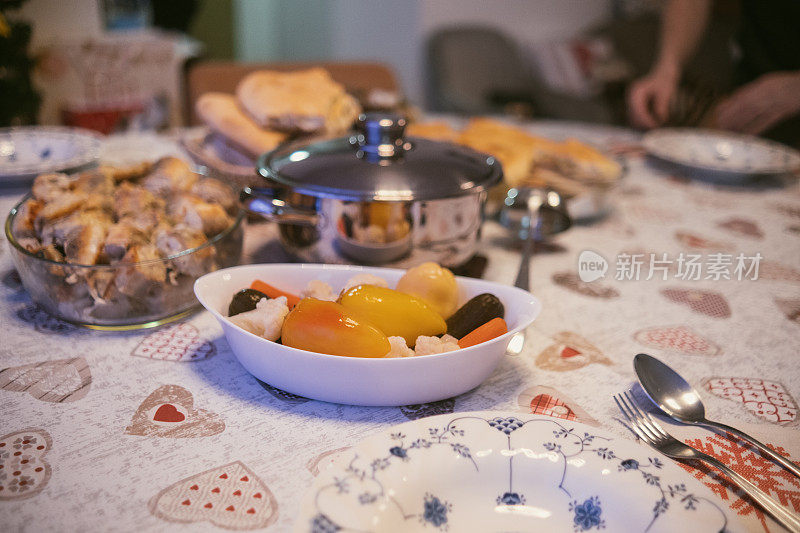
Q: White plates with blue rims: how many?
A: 3